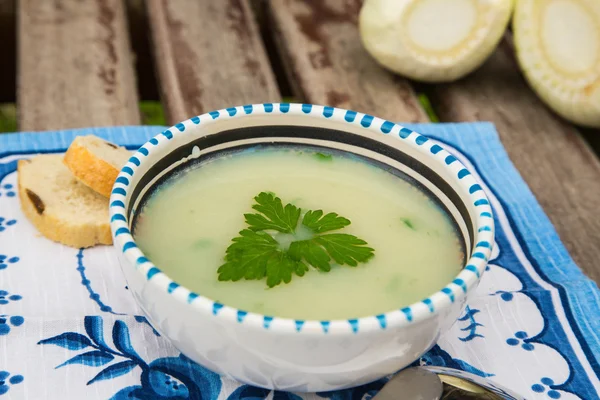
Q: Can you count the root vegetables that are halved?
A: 2